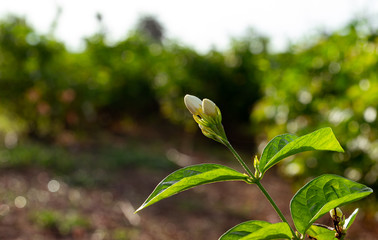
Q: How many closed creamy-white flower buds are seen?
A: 2